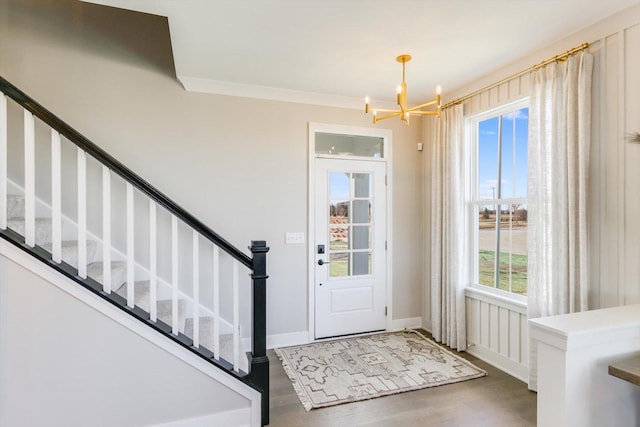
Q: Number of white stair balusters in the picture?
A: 11